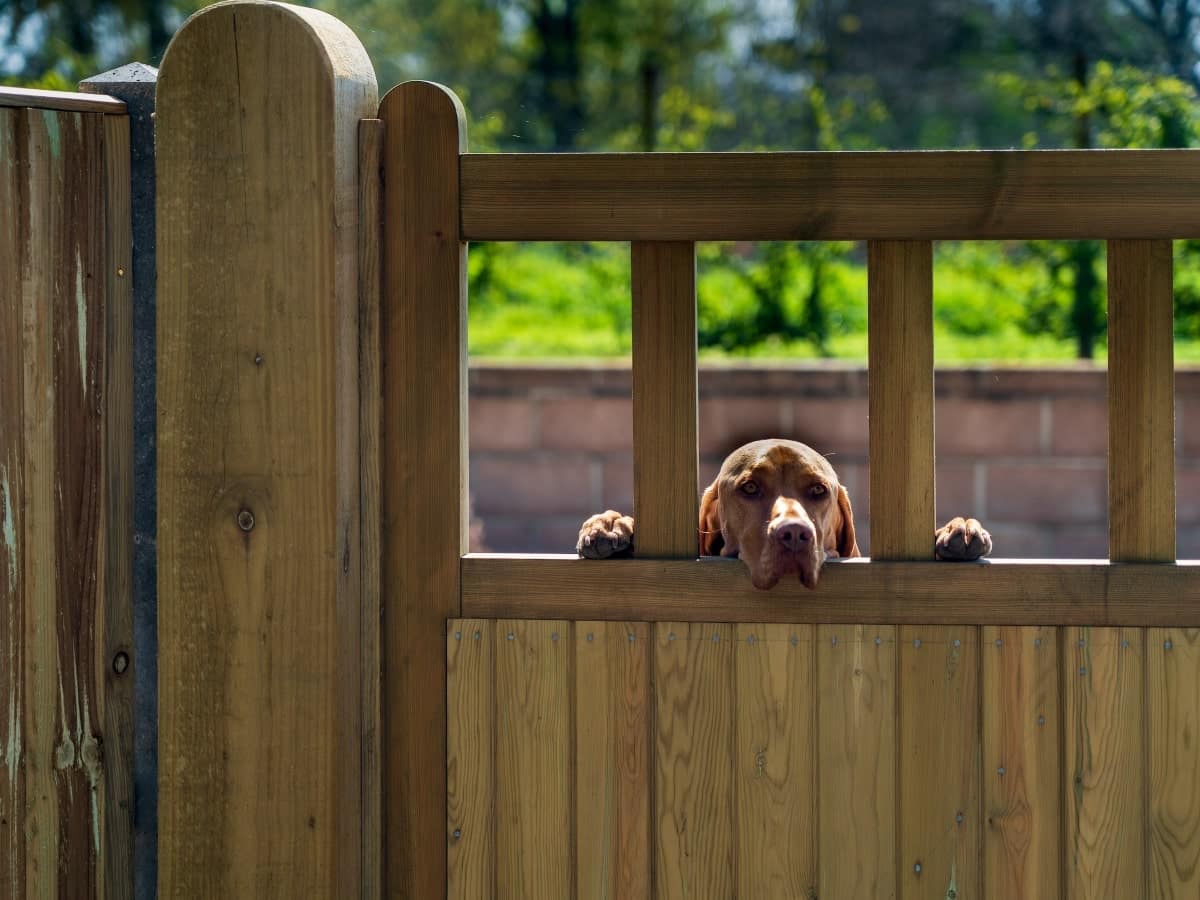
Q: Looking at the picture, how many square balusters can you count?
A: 3